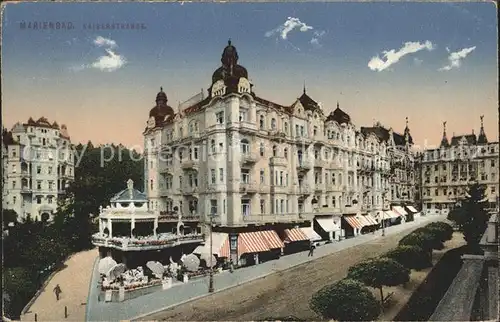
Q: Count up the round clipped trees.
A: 5